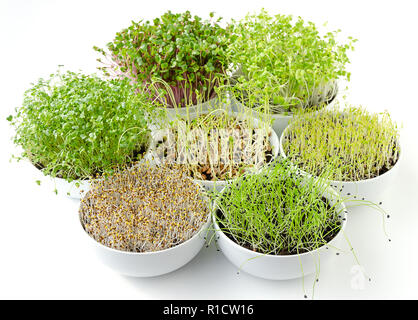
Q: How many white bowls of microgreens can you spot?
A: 7